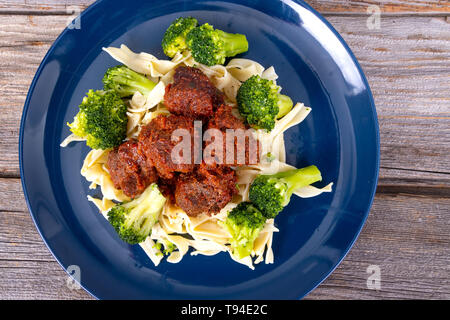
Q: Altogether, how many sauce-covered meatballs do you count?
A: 5